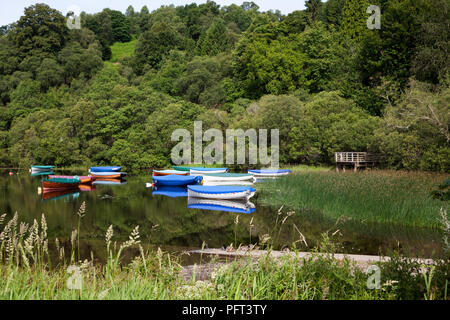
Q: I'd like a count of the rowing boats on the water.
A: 12